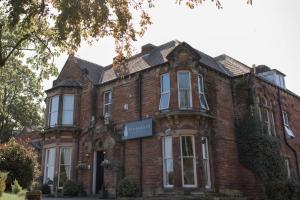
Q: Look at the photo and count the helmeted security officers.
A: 0